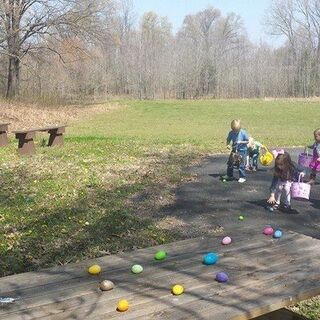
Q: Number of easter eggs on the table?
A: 11